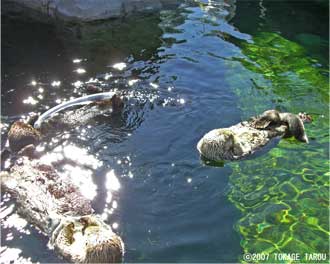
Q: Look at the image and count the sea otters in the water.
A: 3